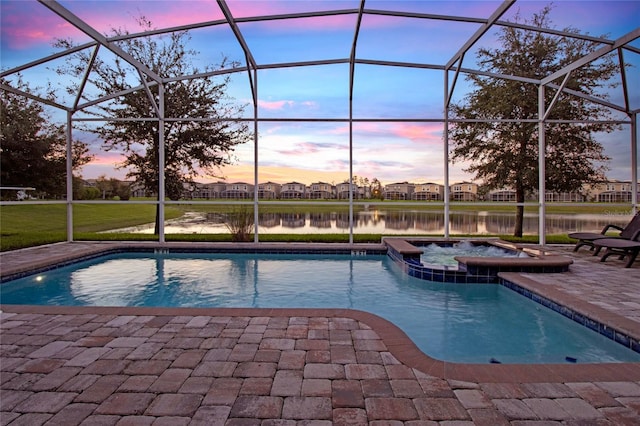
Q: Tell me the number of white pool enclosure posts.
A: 7